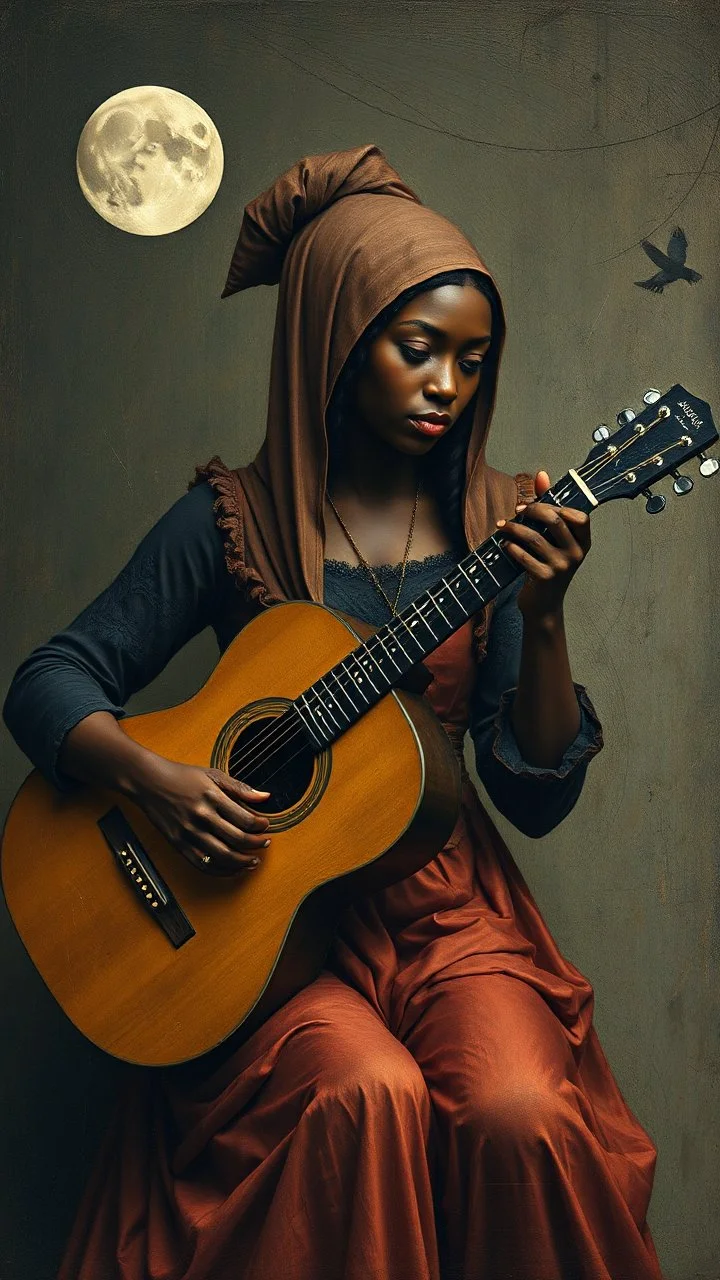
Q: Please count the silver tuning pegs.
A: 6